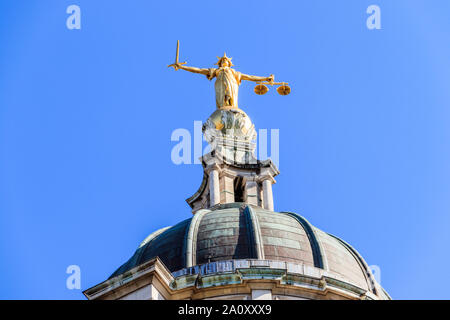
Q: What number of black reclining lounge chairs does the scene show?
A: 0